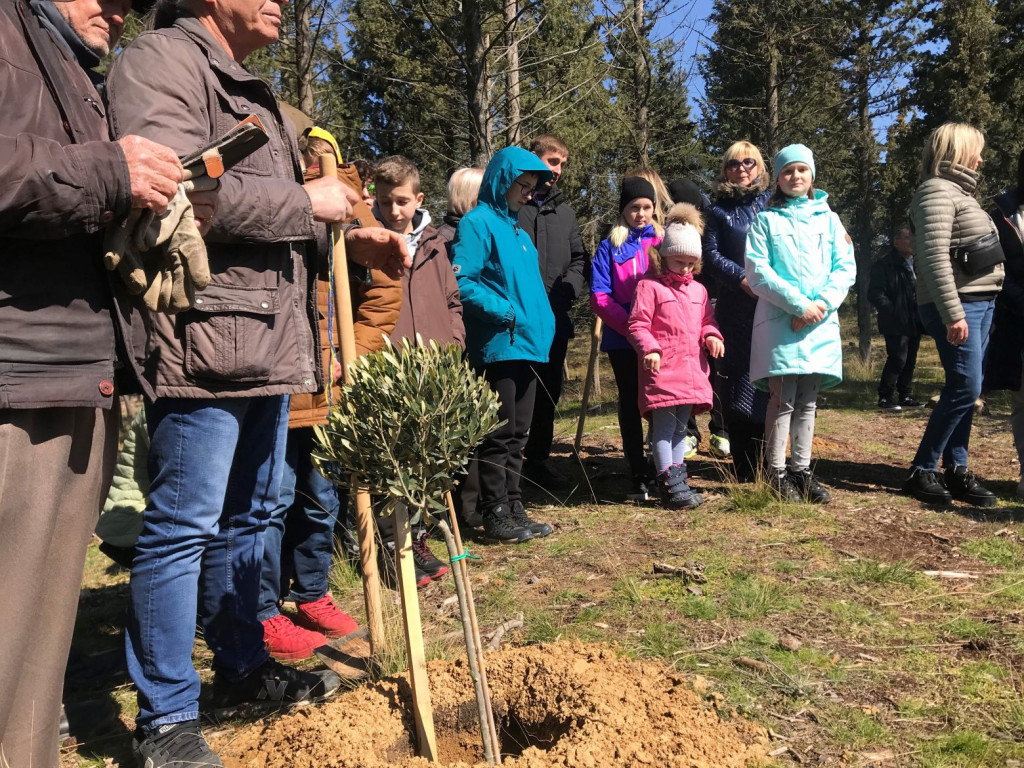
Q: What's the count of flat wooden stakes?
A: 1